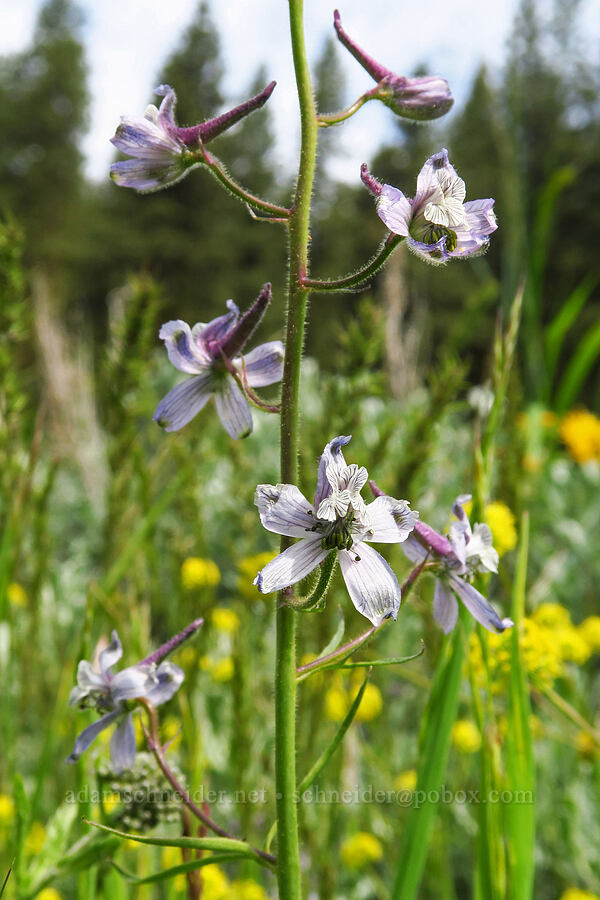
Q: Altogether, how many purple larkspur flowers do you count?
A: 7